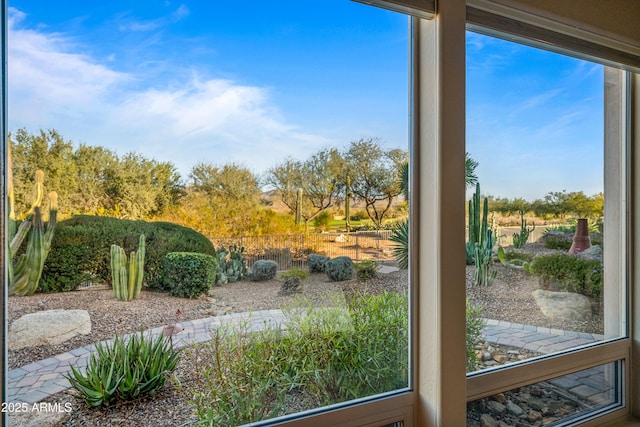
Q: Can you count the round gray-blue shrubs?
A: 3